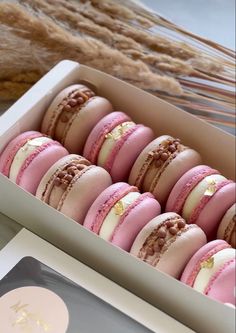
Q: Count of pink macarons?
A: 5